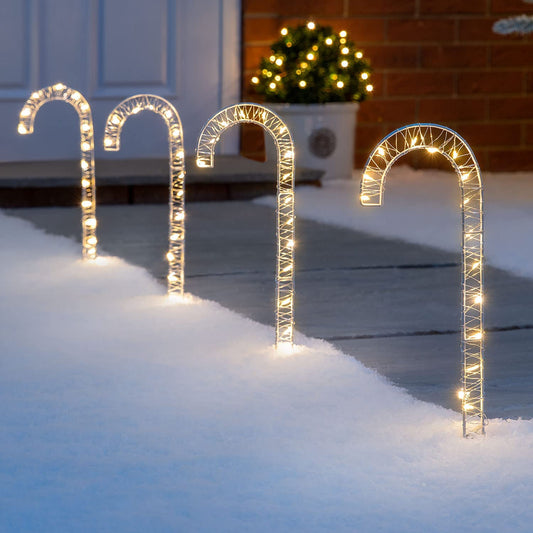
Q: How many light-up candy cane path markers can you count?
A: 4